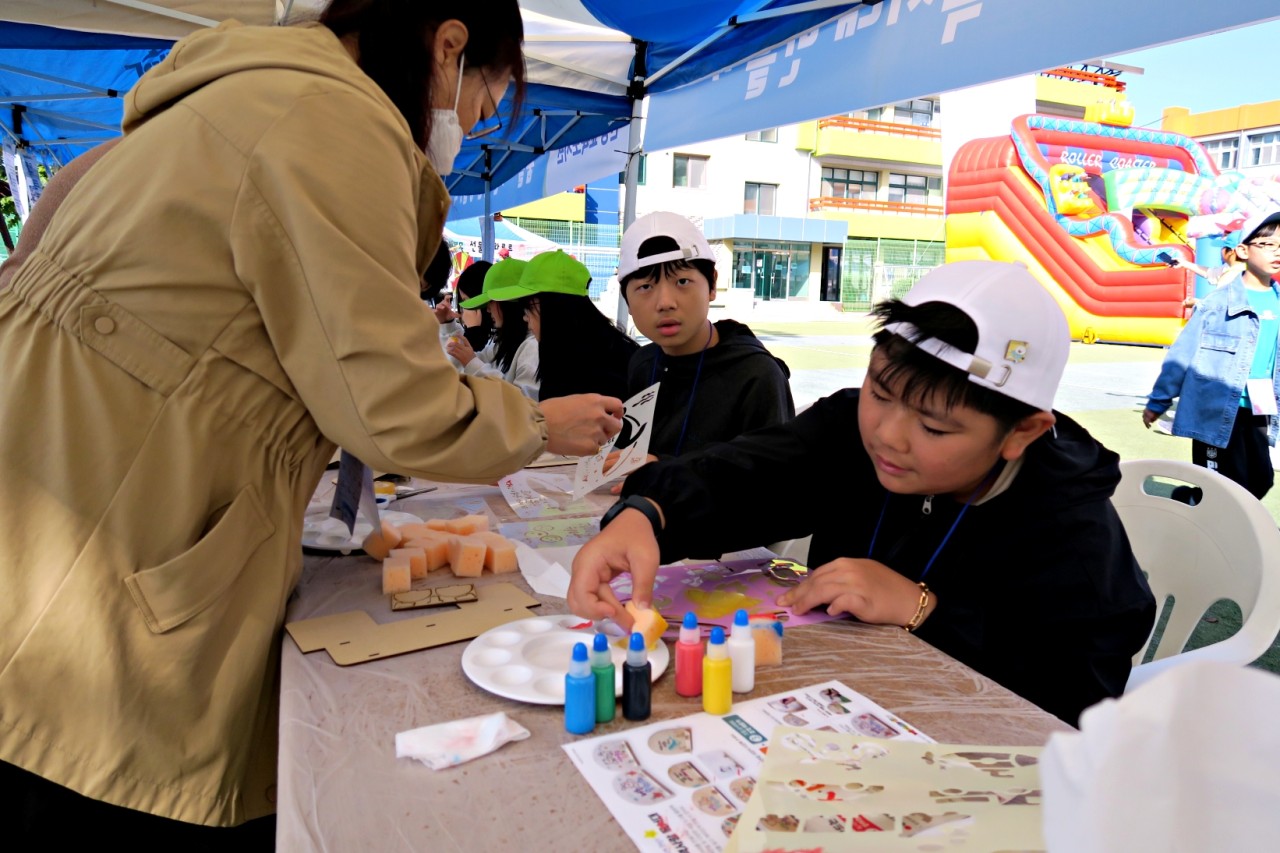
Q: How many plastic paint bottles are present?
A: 6